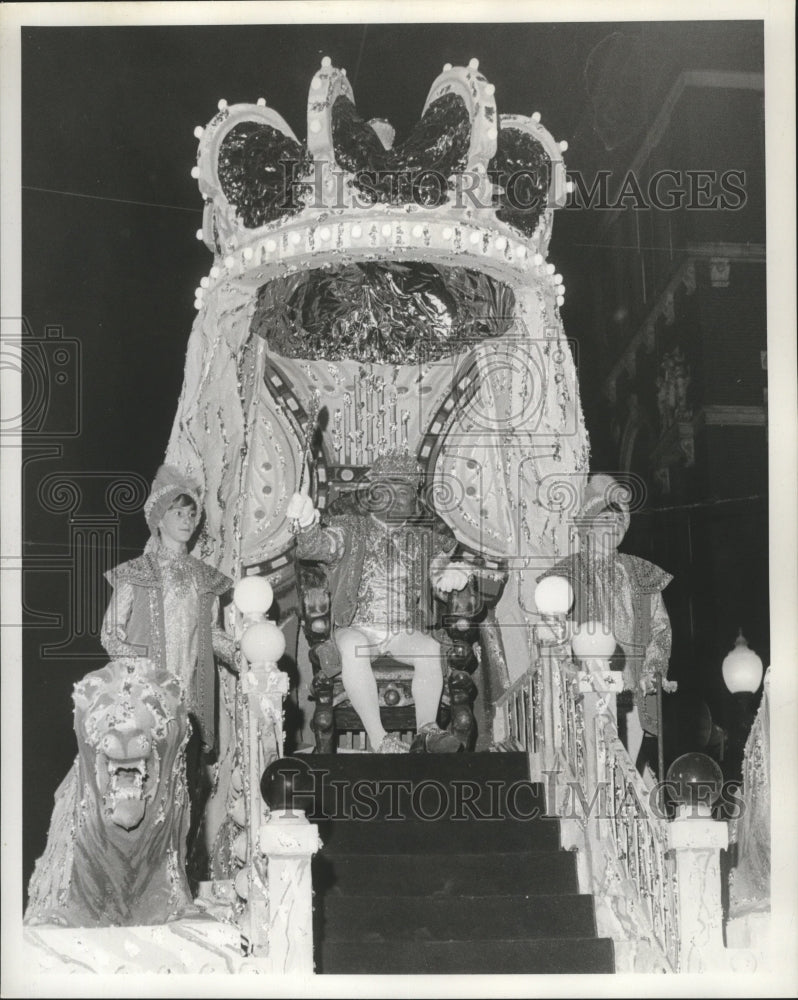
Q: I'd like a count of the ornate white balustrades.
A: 2